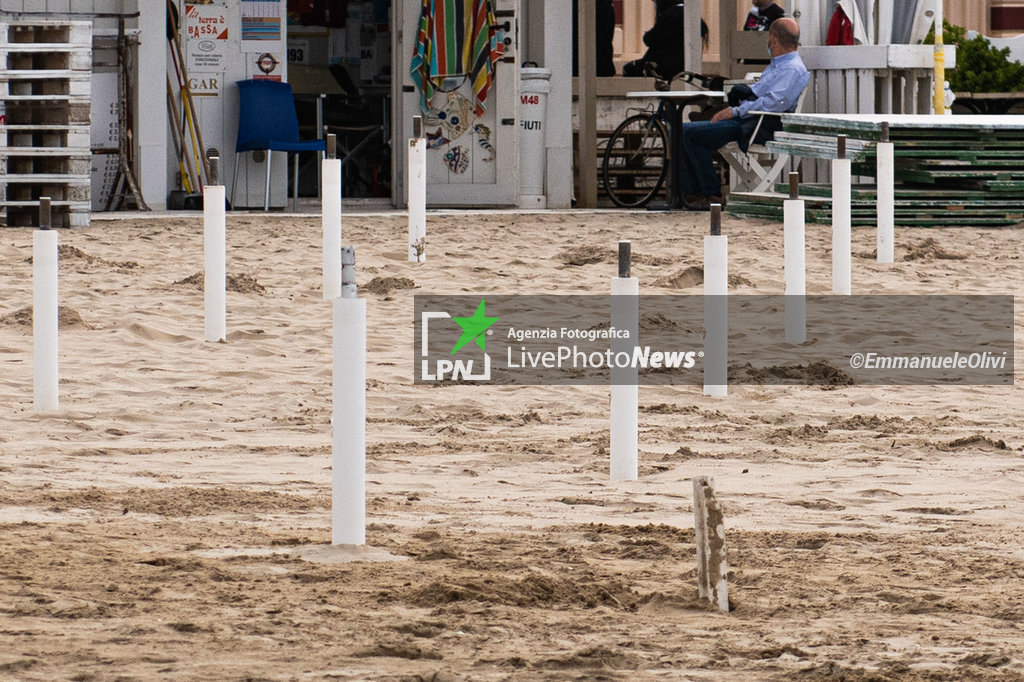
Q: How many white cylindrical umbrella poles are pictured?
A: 10